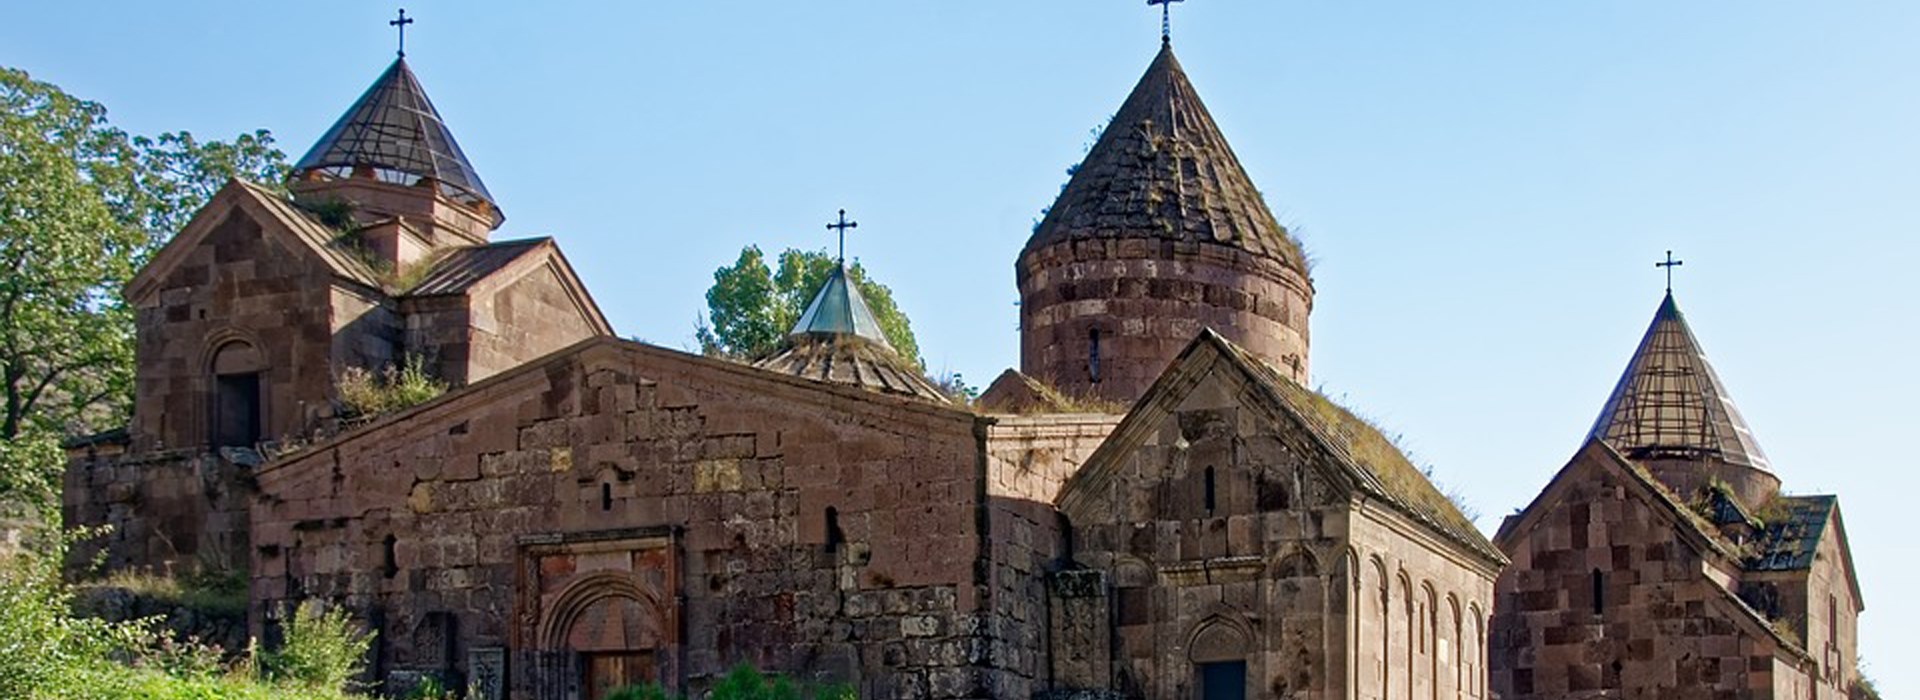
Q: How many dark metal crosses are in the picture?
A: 4